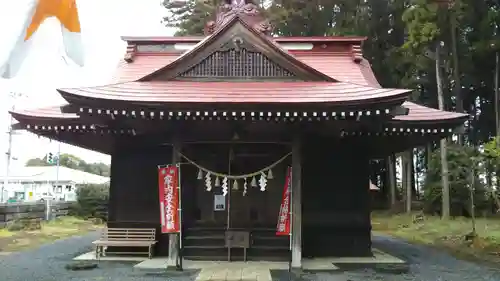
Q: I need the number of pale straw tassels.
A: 5